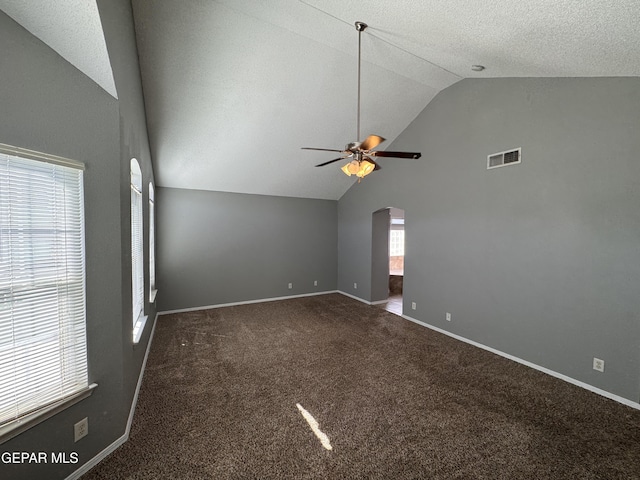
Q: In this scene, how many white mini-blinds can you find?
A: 3